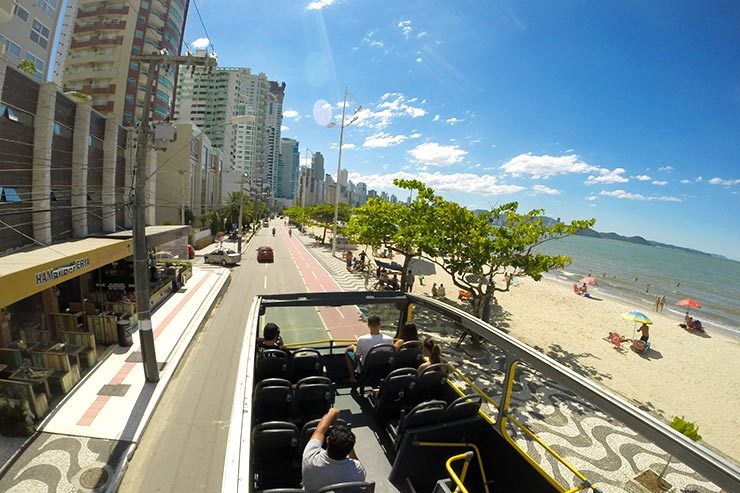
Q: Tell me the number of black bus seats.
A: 14